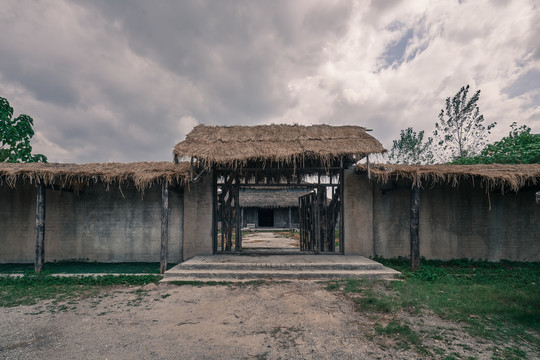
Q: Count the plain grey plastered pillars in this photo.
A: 2